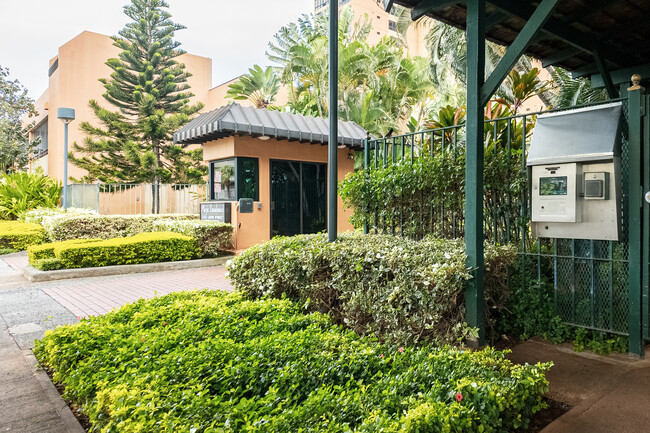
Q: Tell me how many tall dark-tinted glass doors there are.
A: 2